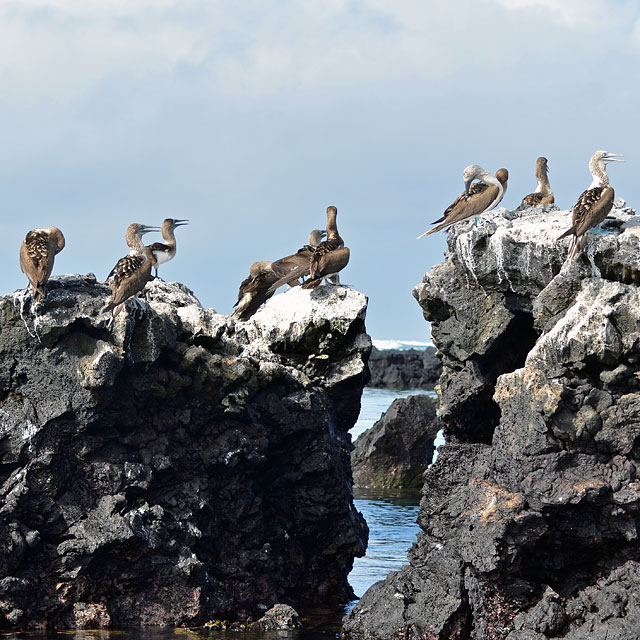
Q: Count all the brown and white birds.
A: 10